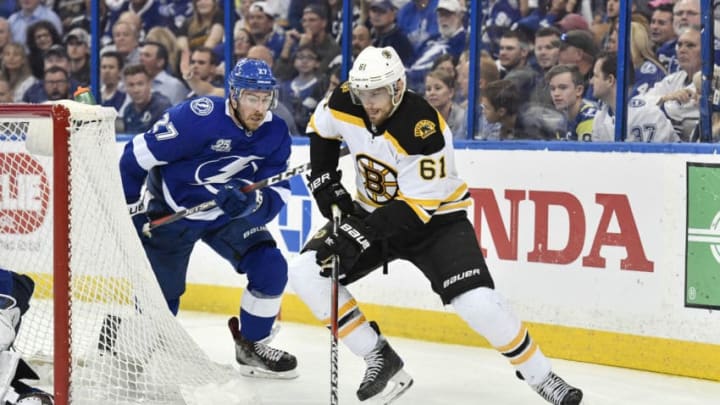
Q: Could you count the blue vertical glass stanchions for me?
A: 6